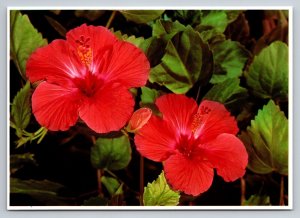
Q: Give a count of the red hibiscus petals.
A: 10